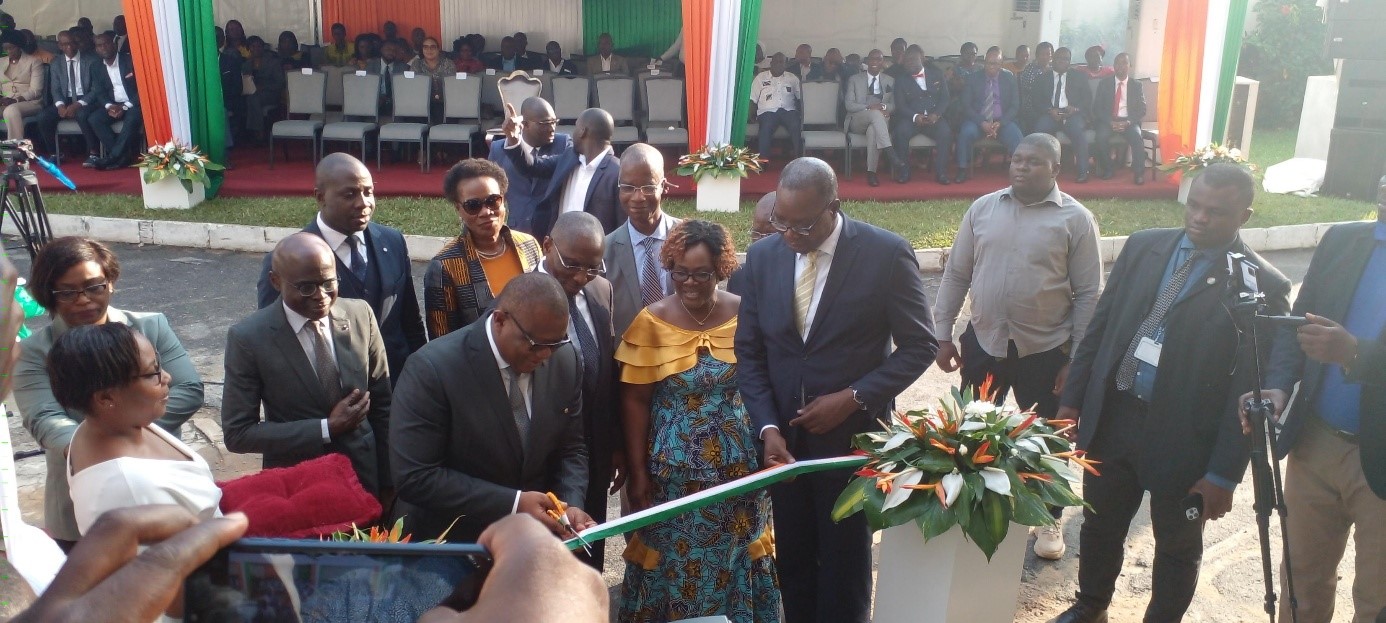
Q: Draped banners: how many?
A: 3